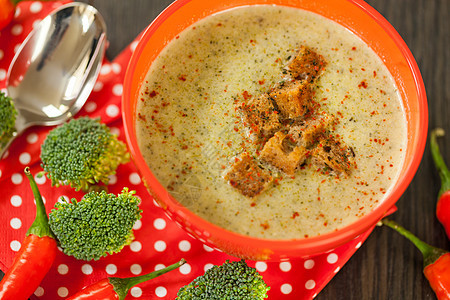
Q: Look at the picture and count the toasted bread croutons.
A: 7